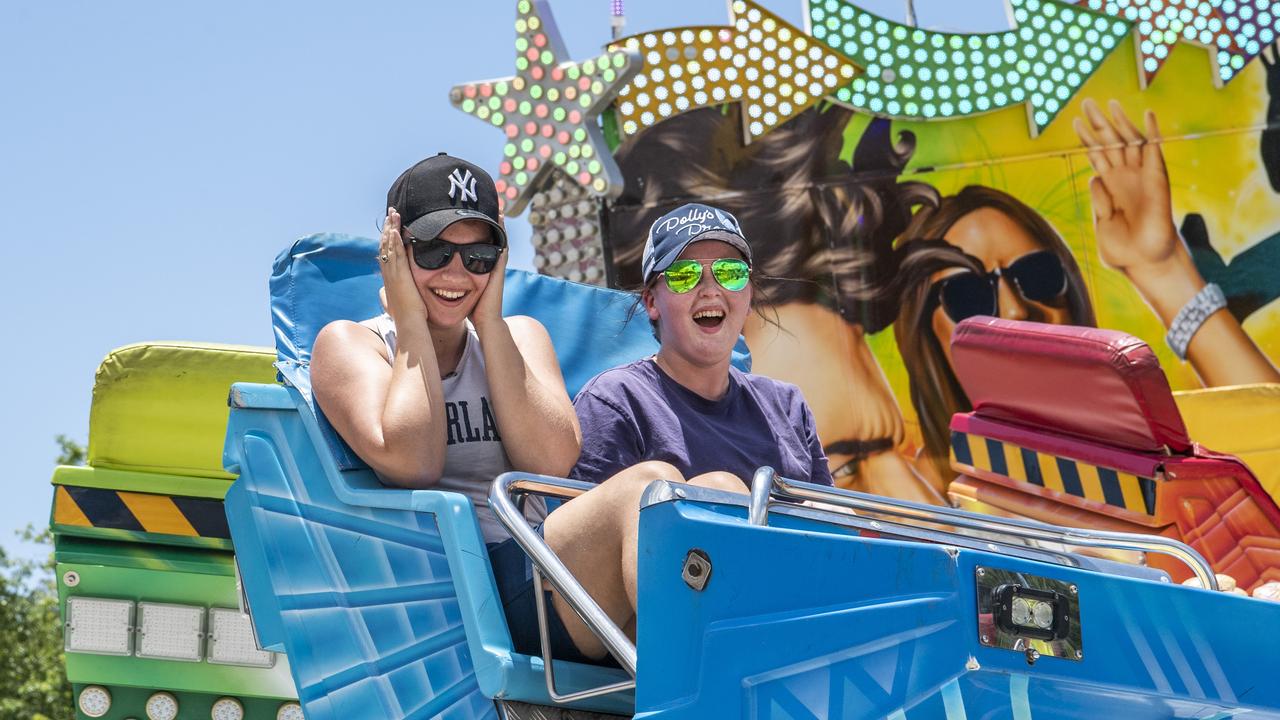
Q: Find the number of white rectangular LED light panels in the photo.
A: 3